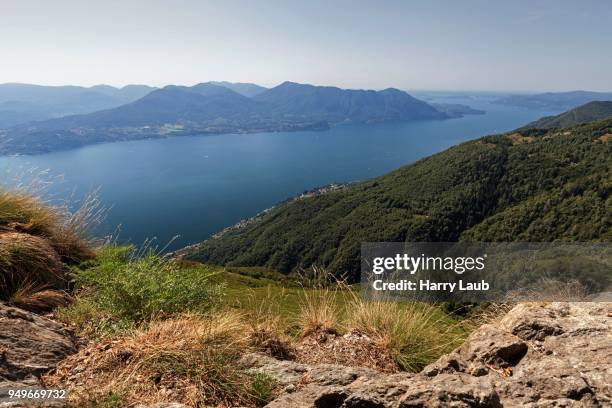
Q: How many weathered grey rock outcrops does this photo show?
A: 2